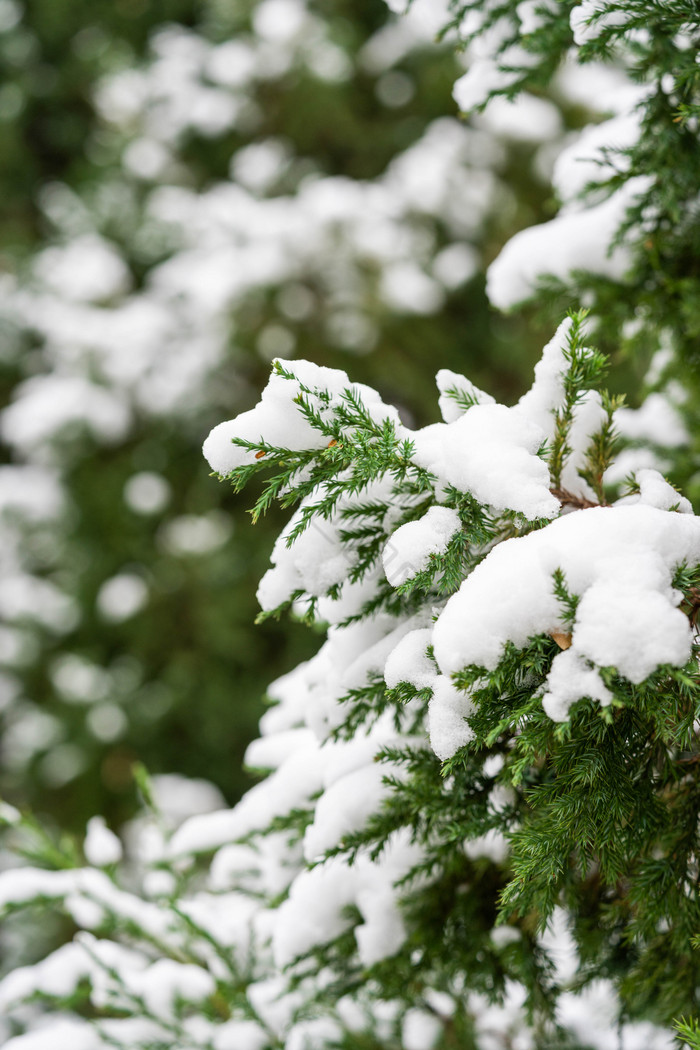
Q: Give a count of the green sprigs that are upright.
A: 2